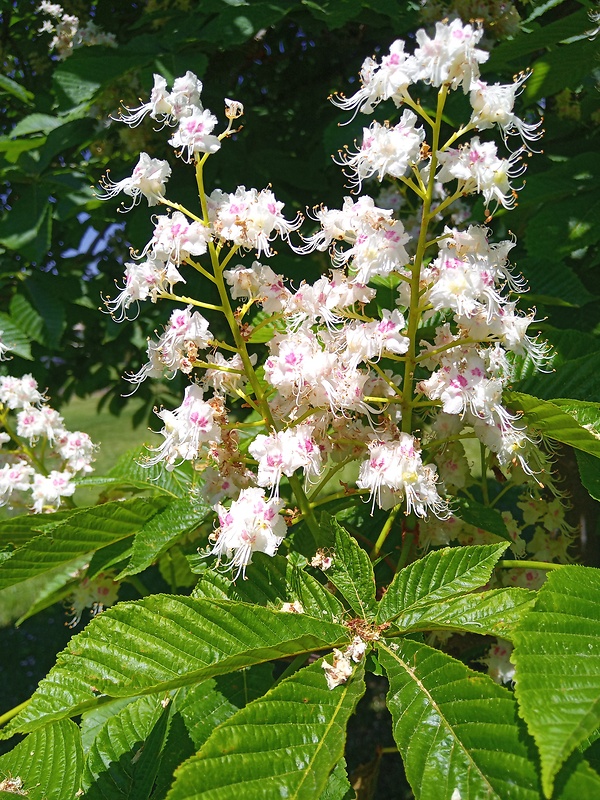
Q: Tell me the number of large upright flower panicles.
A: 2